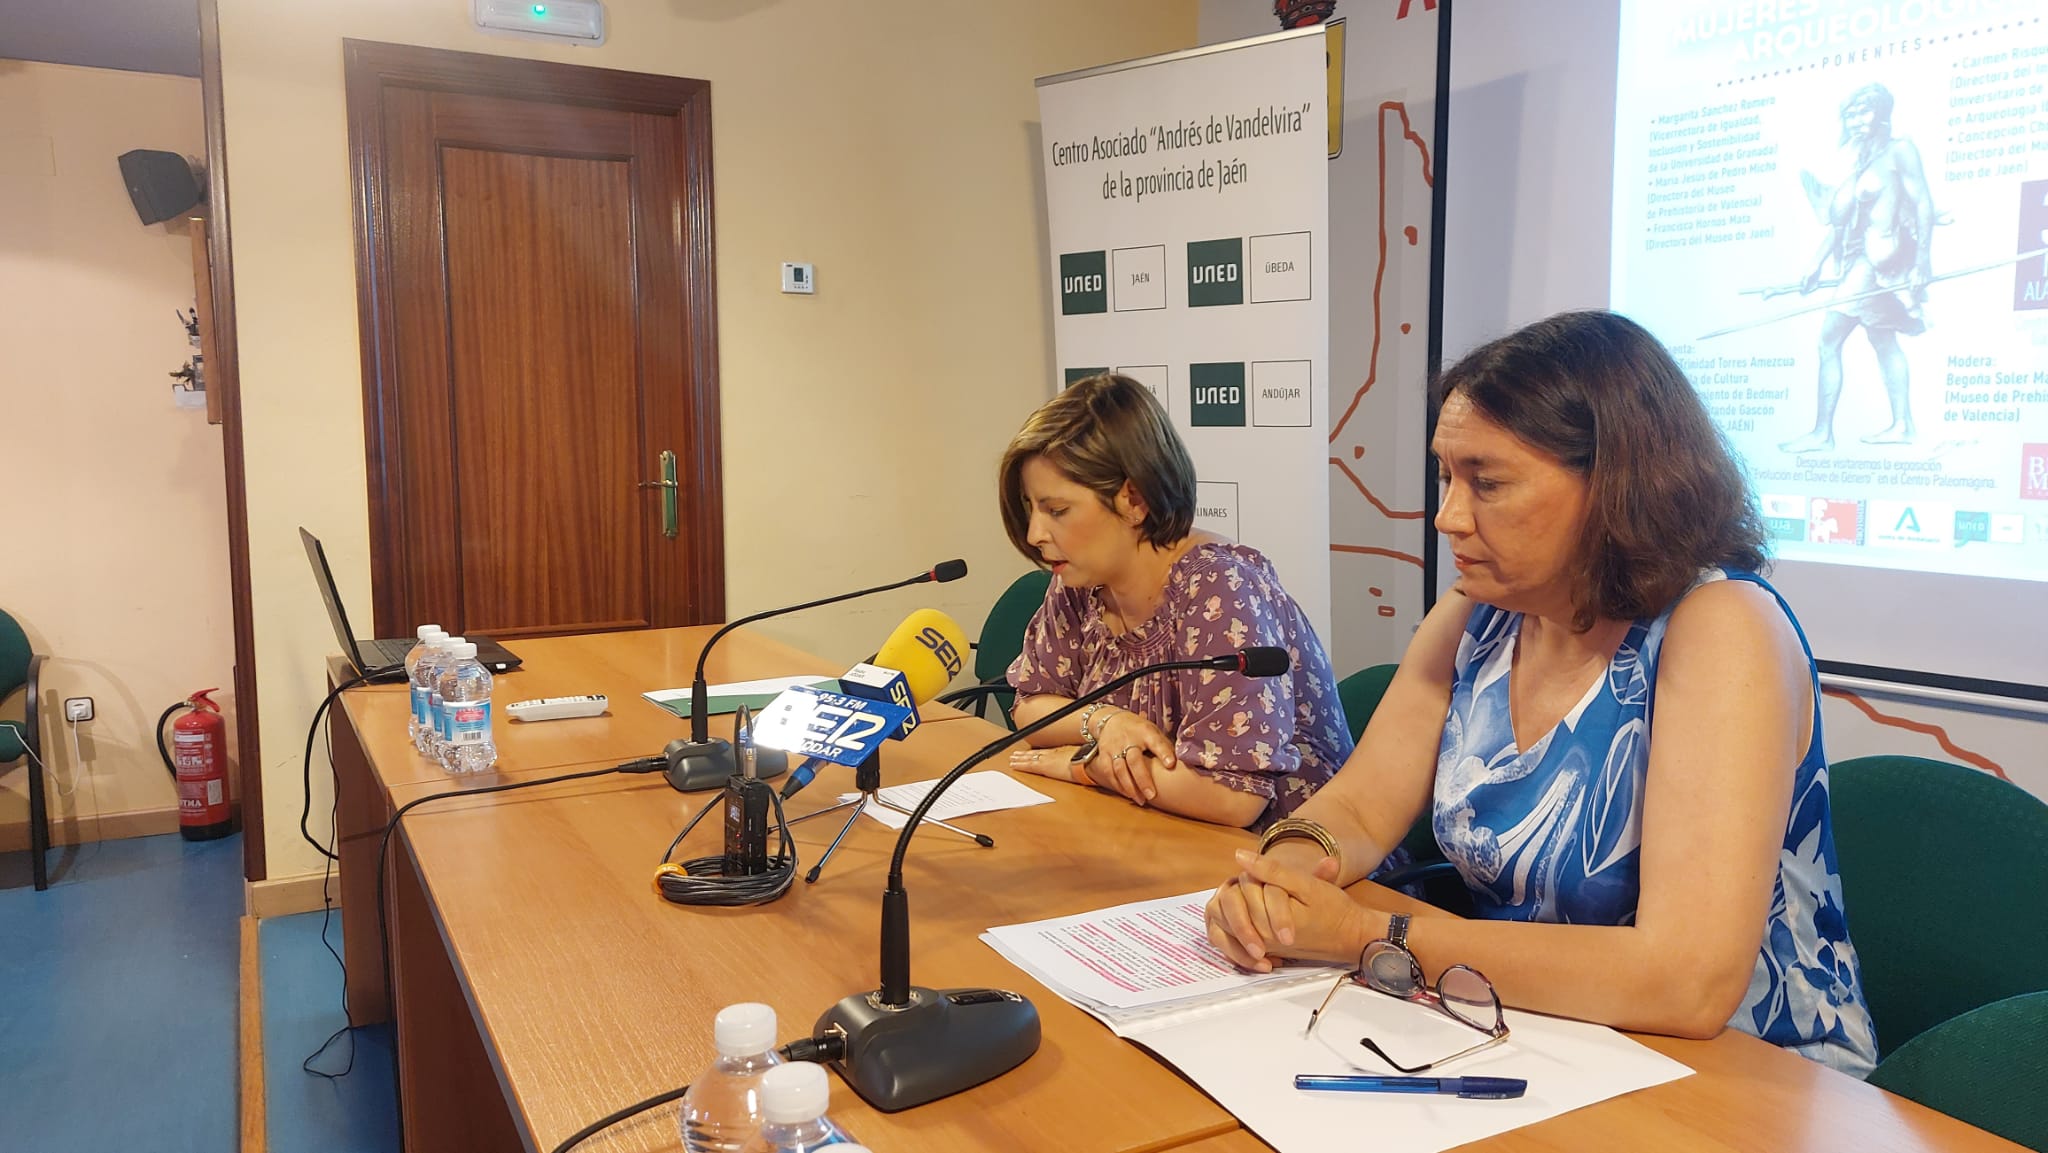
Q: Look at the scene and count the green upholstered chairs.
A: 5